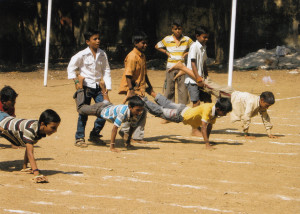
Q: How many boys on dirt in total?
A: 9